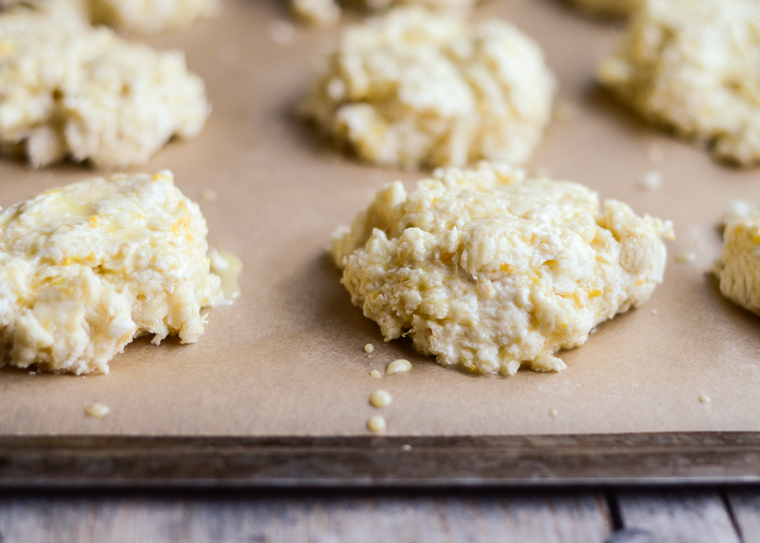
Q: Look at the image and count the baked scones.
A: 0